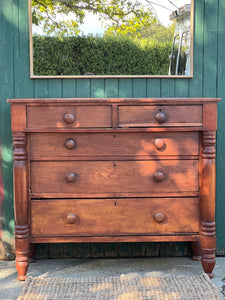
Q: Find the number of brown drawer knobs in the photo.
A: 8